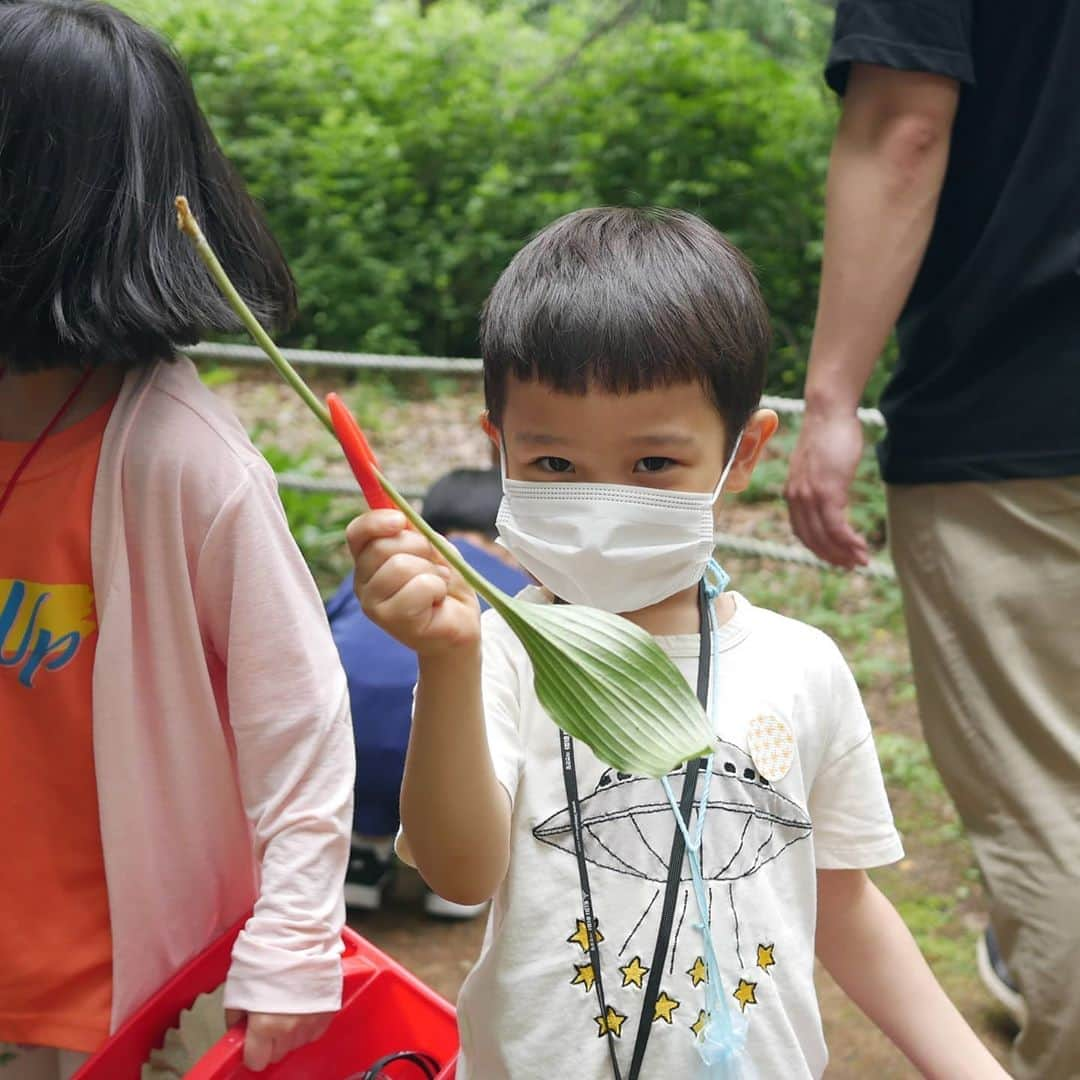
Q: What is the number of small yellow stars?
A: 9